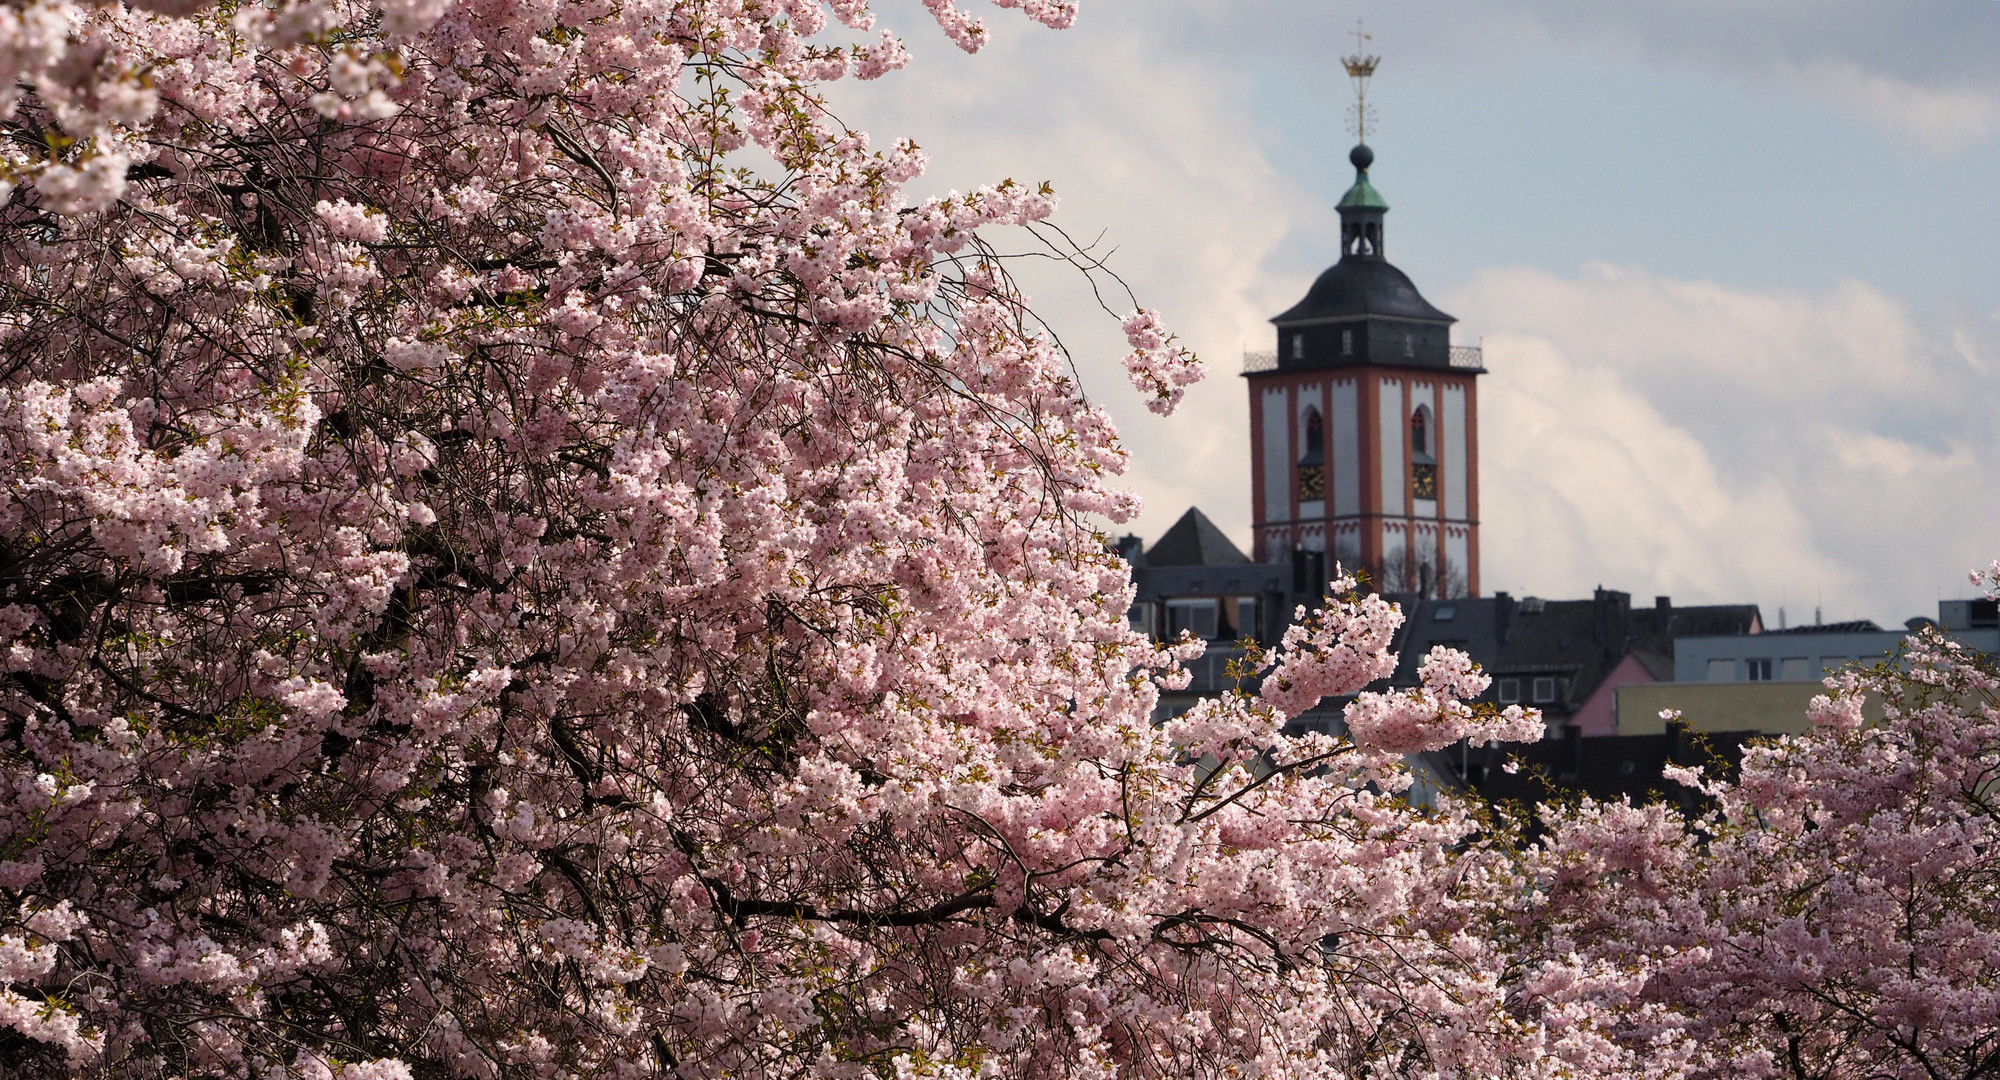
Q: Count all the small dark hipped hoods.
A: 2